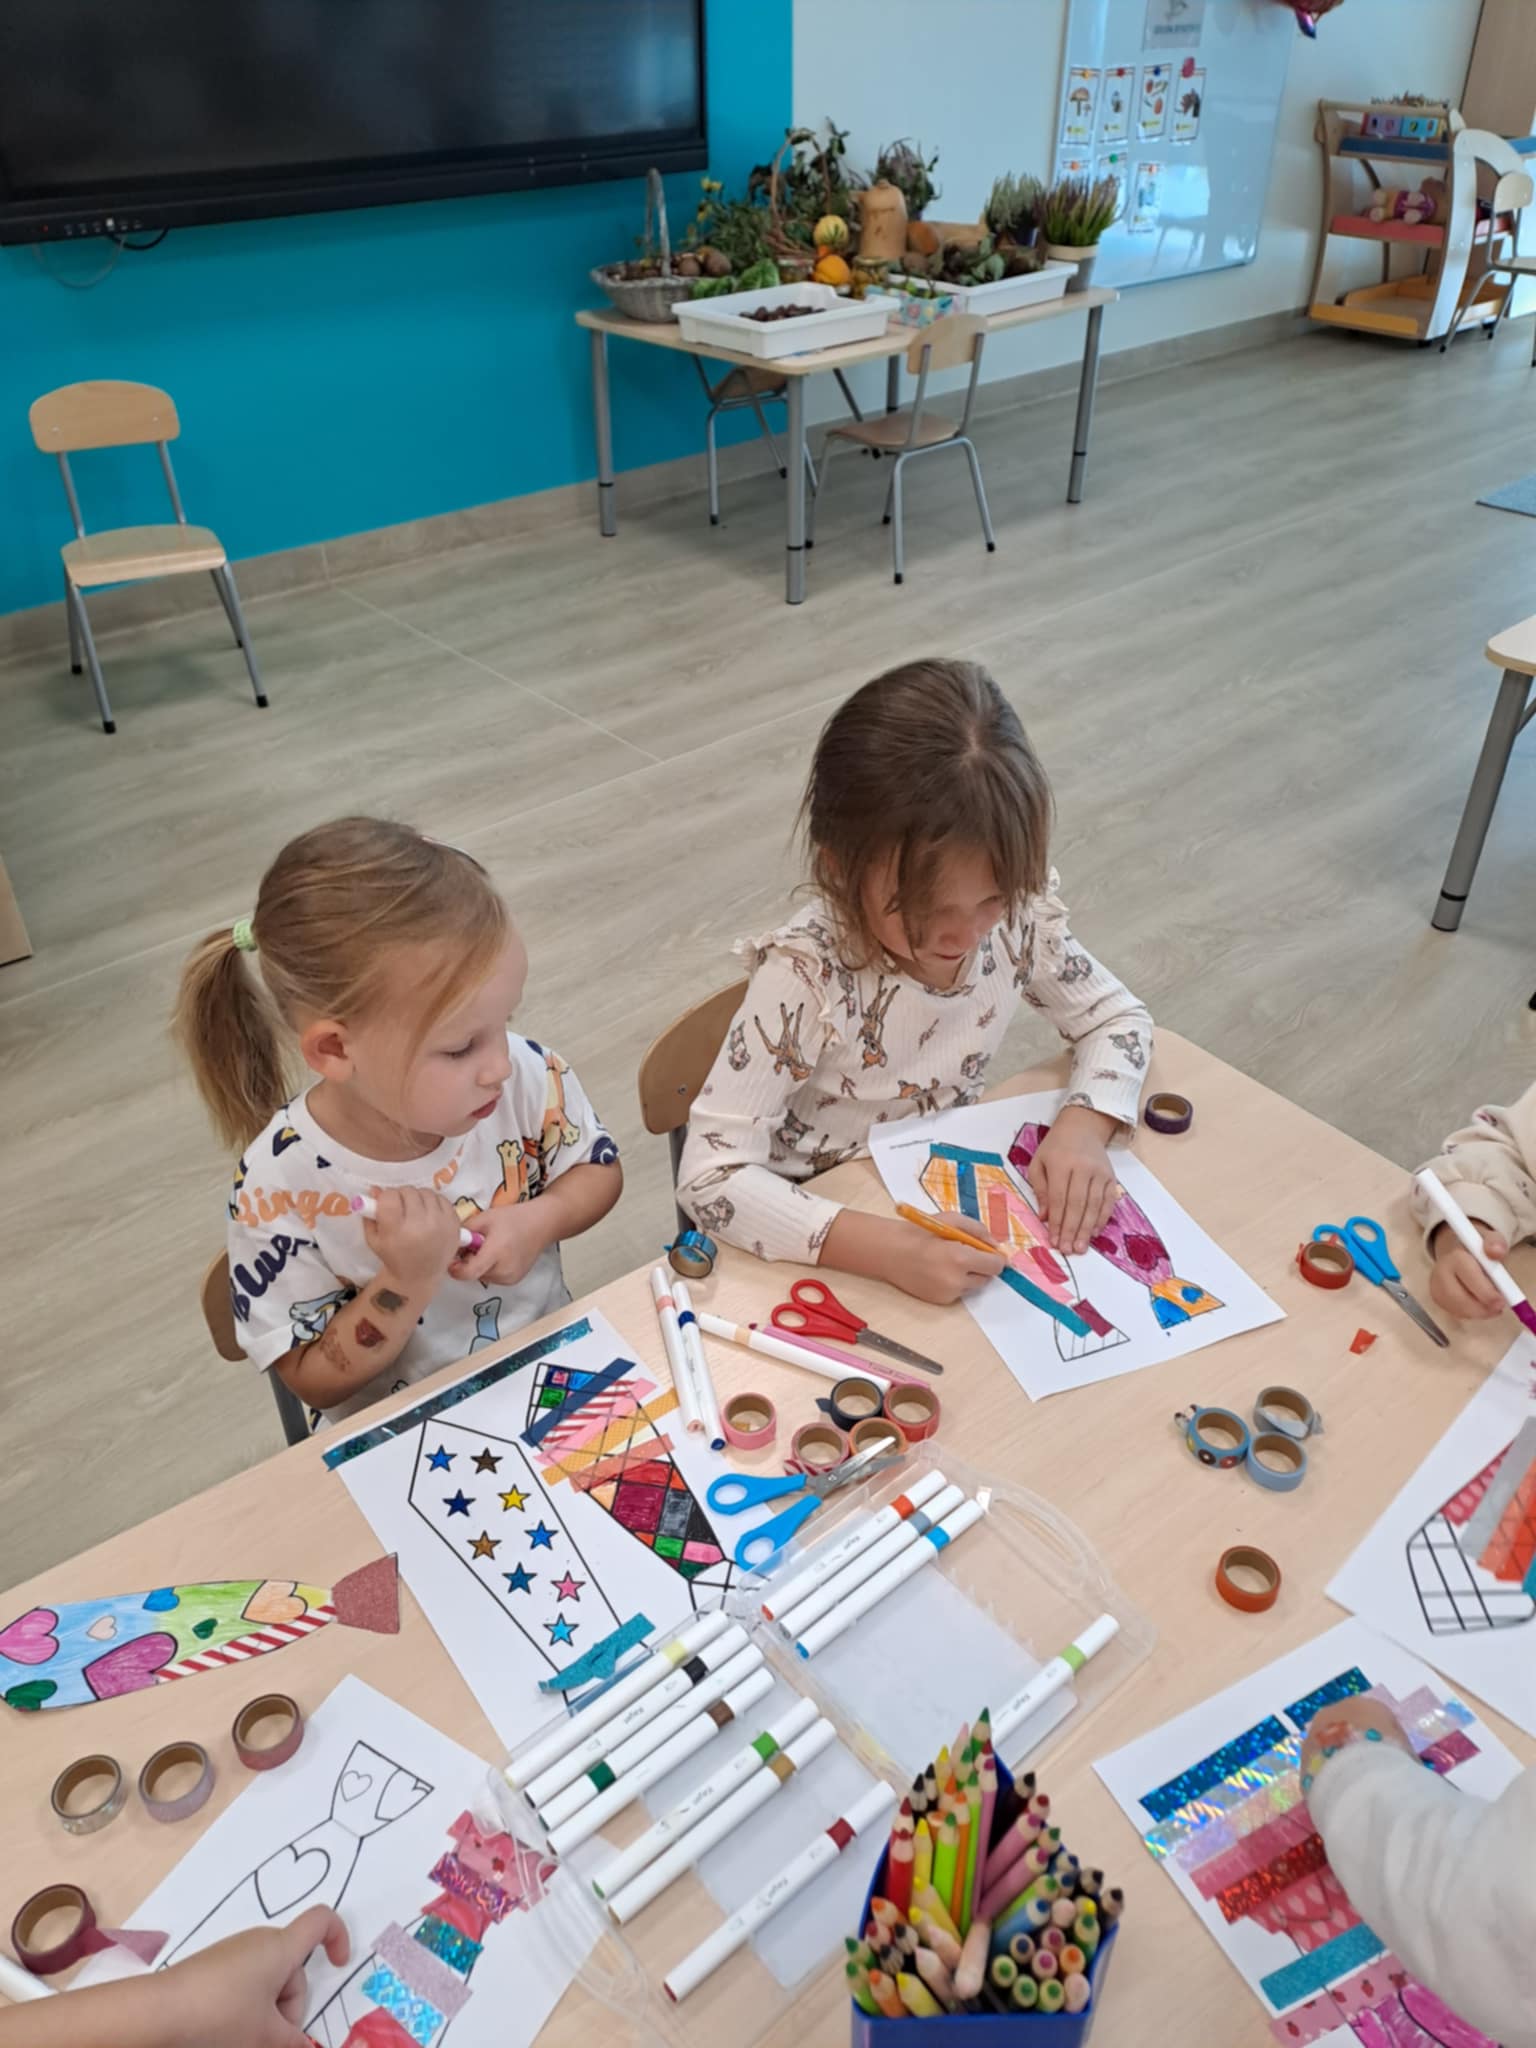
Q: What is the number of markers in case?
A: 11